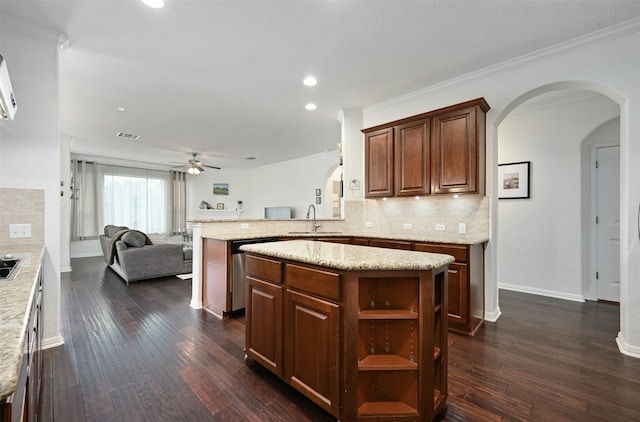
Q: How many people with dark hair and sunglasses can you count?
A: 0